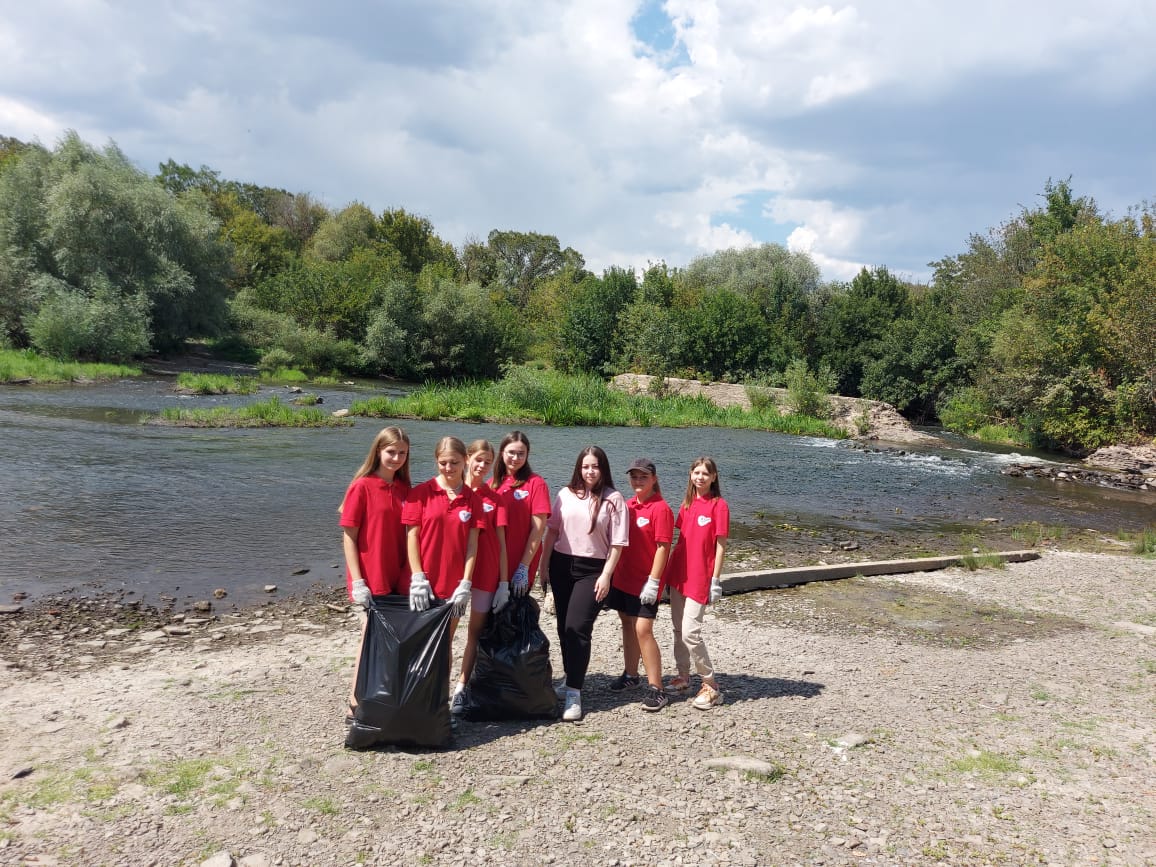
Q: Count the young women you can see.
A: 7